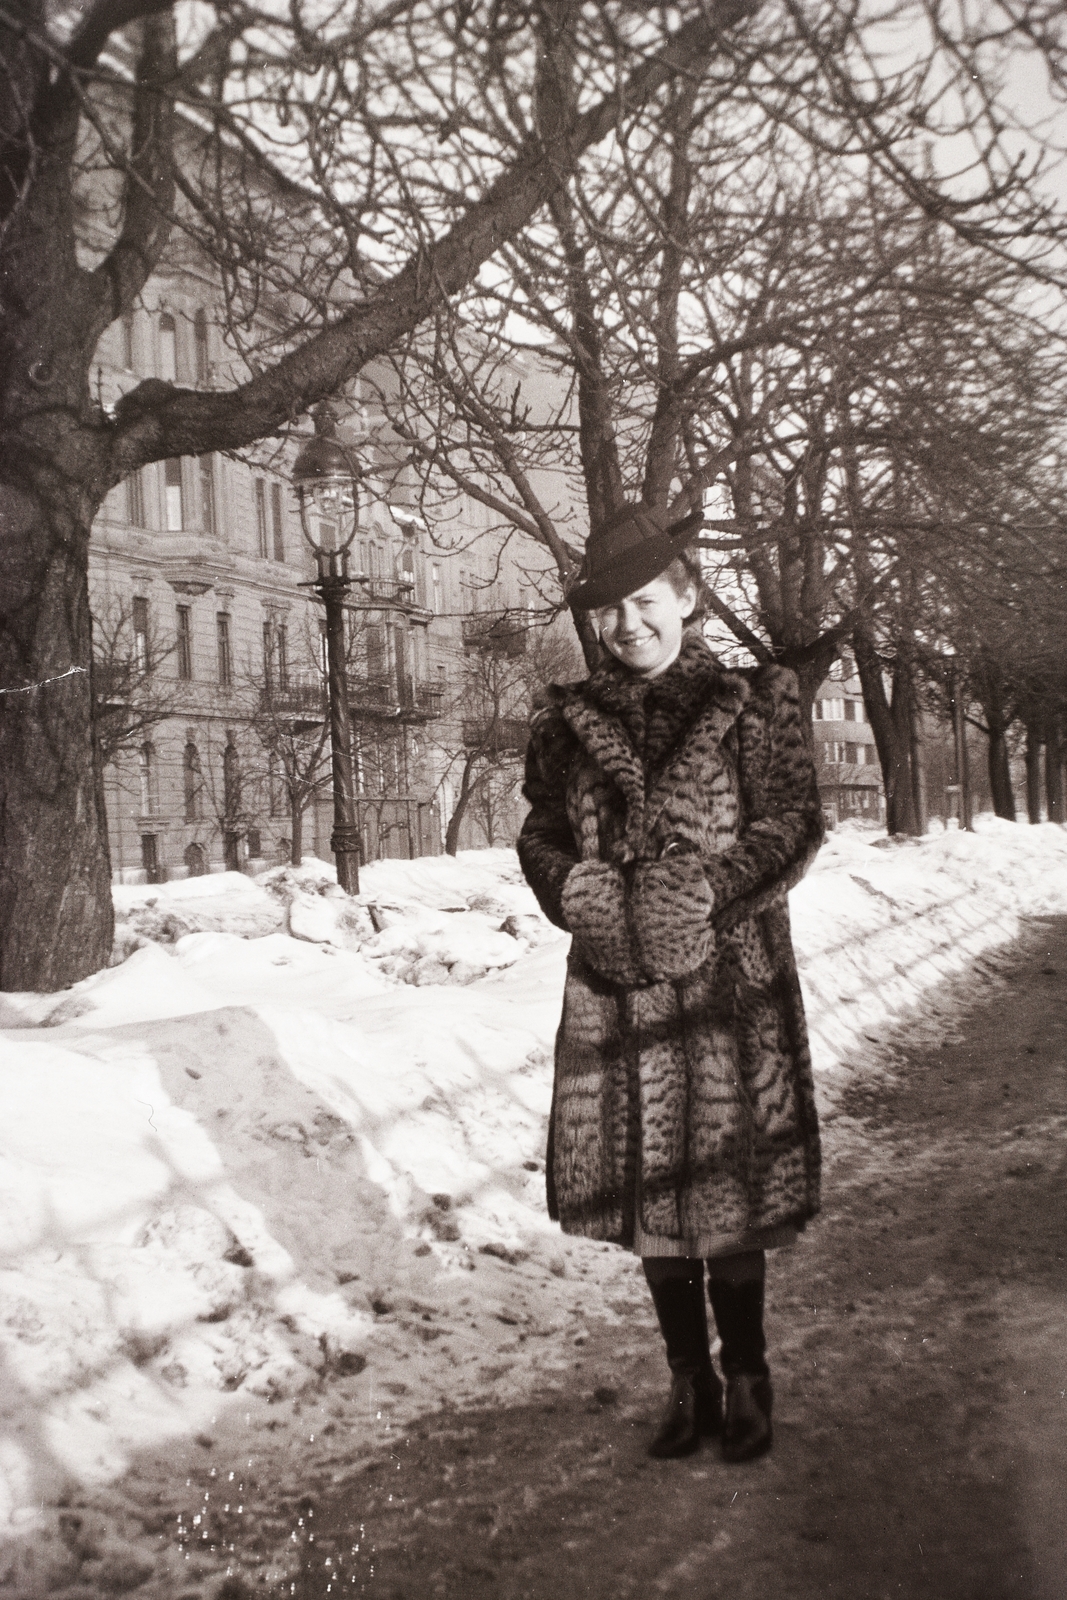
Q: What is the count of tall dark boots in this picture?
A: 2